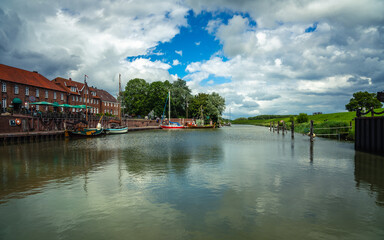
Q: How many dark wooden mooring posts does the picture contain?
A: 6